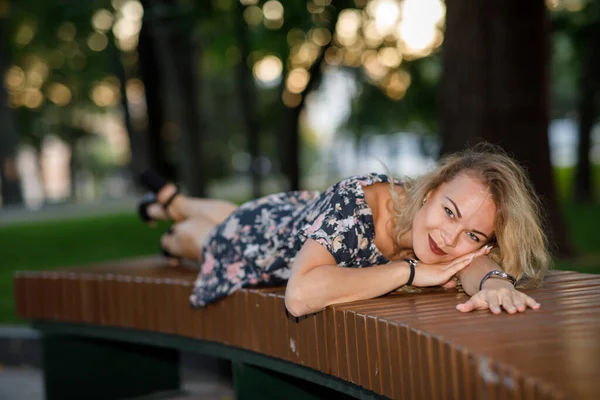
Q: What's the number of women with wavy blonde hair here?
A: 1